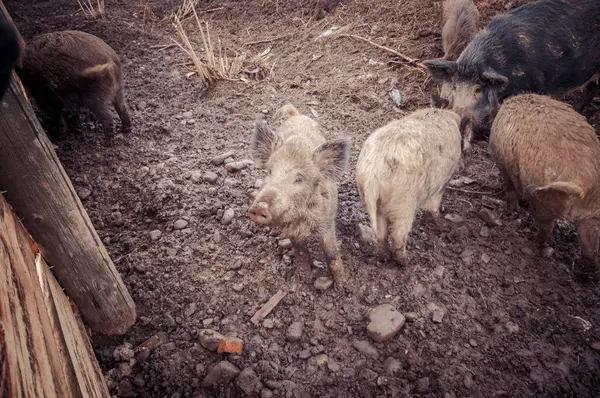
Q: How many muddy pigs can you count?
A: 6